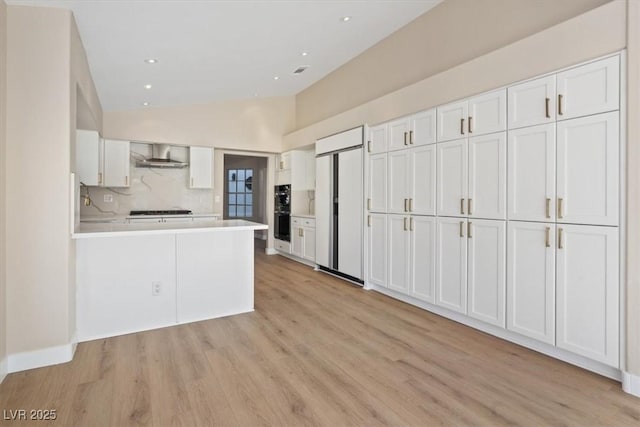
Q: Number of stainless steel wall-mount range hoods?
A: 1